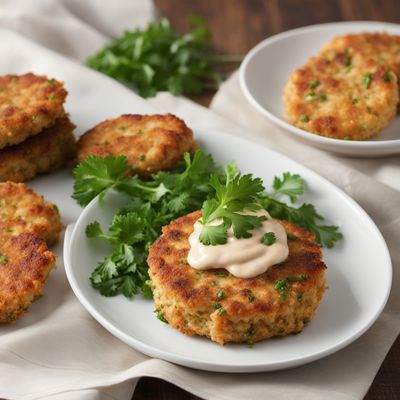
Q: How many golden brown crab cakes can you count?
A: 8